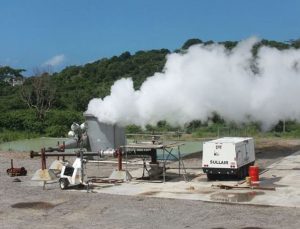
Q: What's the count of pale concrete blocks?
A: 3